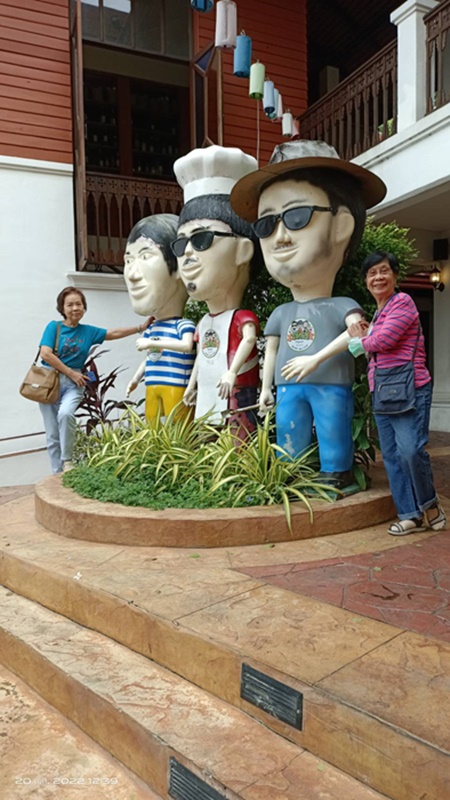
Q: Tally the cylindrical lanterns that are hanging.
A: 9